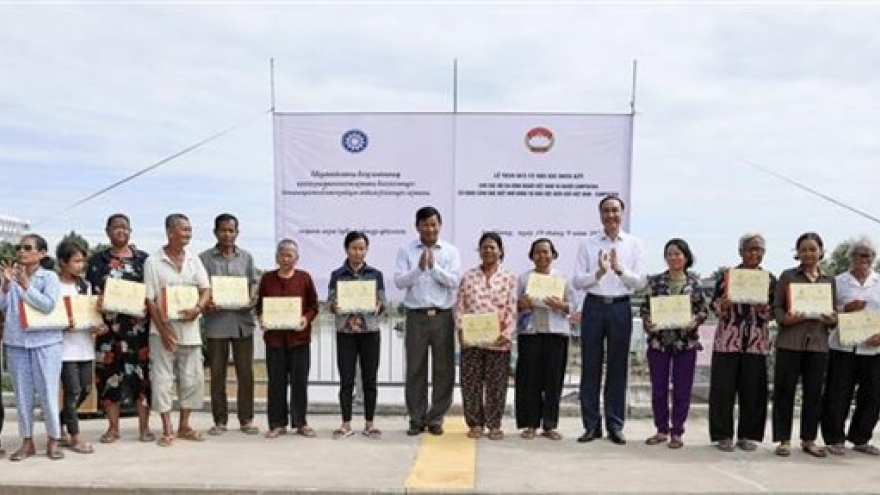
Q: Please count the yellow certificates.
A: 13